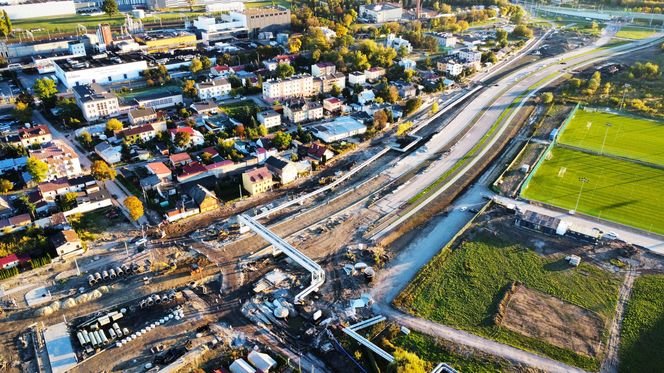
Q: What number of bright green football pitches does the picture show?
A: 2